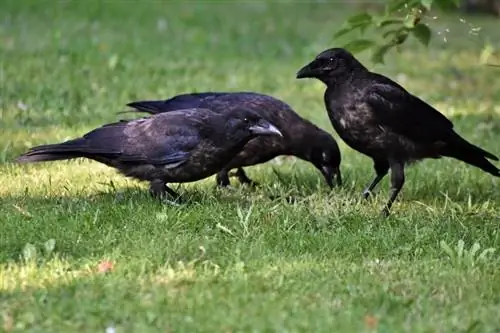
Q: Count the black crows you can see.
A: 3